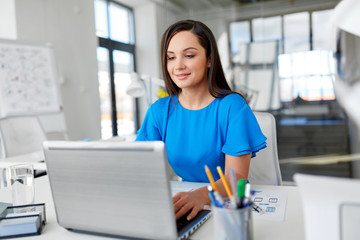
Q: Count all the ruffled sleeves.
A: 2